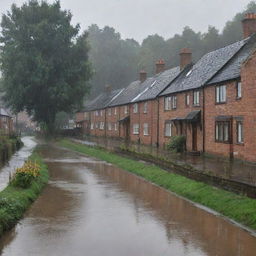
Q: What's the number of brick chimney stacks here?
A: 5